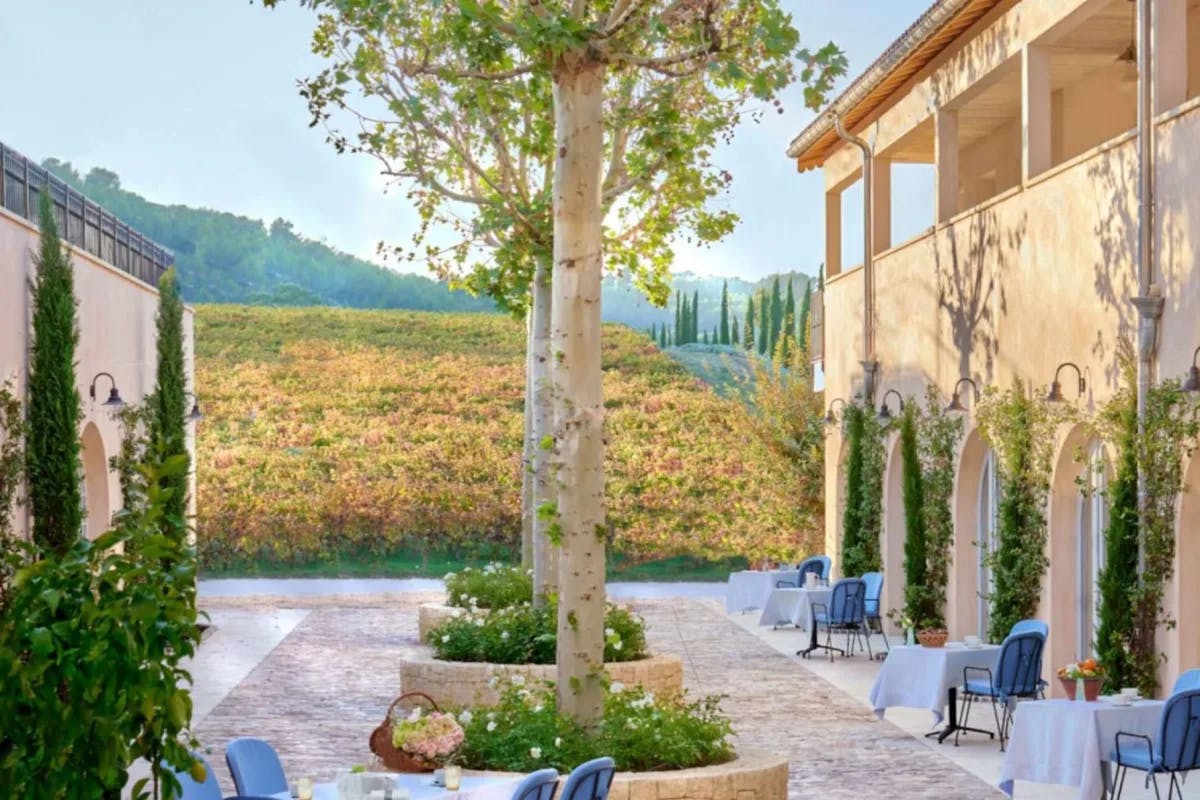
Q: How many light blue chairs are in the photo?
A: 12